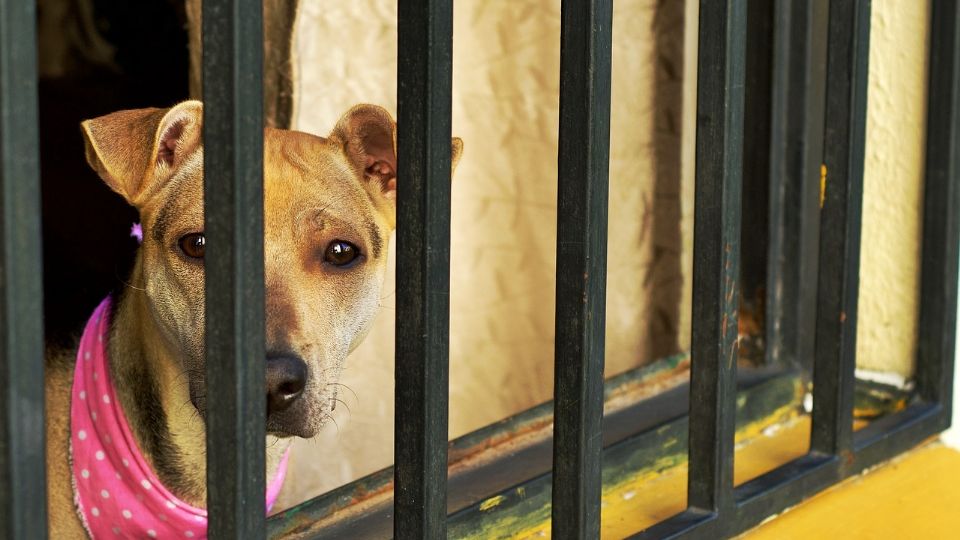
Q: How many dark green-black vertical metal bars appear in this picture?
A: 7